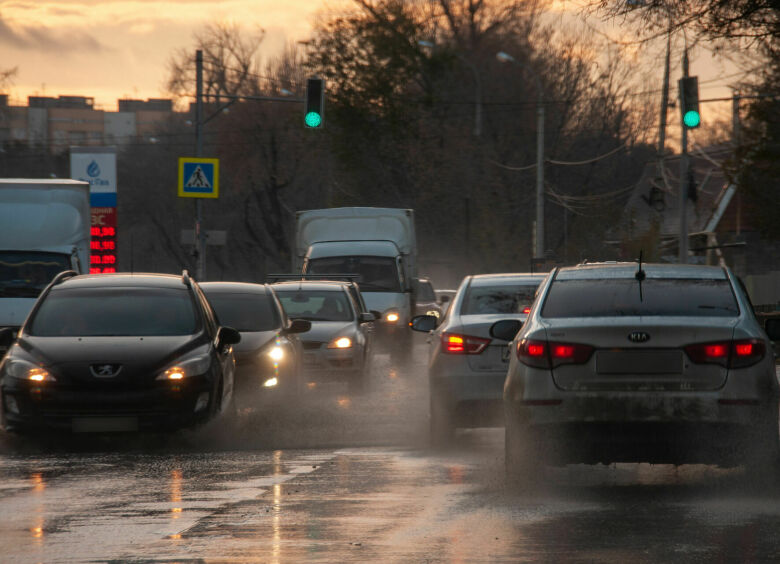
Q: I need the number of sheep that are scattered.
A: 0